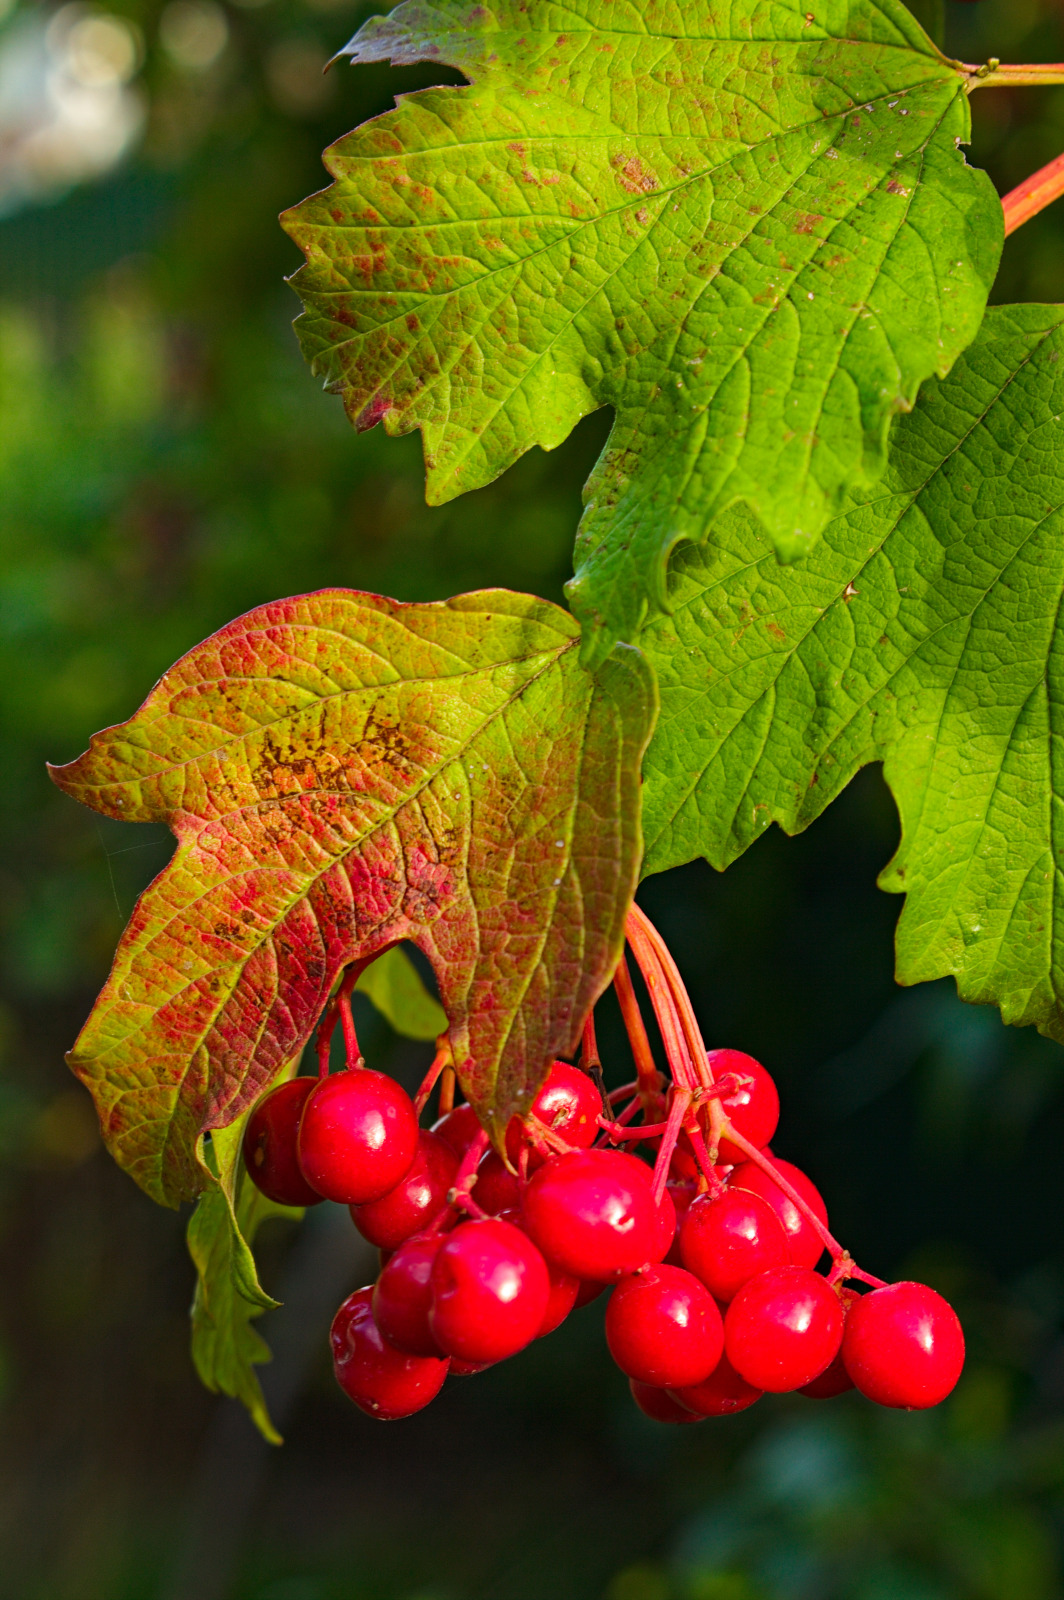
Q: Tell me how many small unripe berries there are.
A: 0